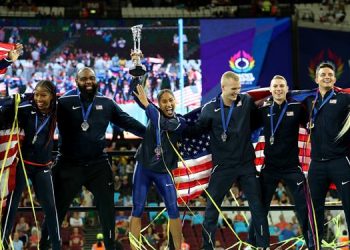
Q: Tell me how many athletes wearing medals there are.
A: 6